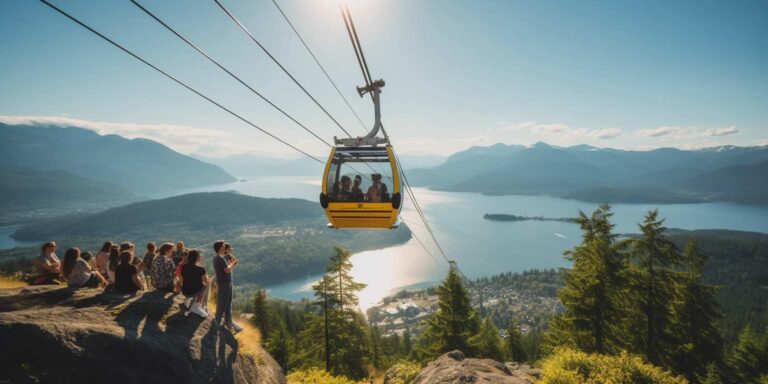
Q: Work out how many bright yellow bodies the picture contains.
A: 1